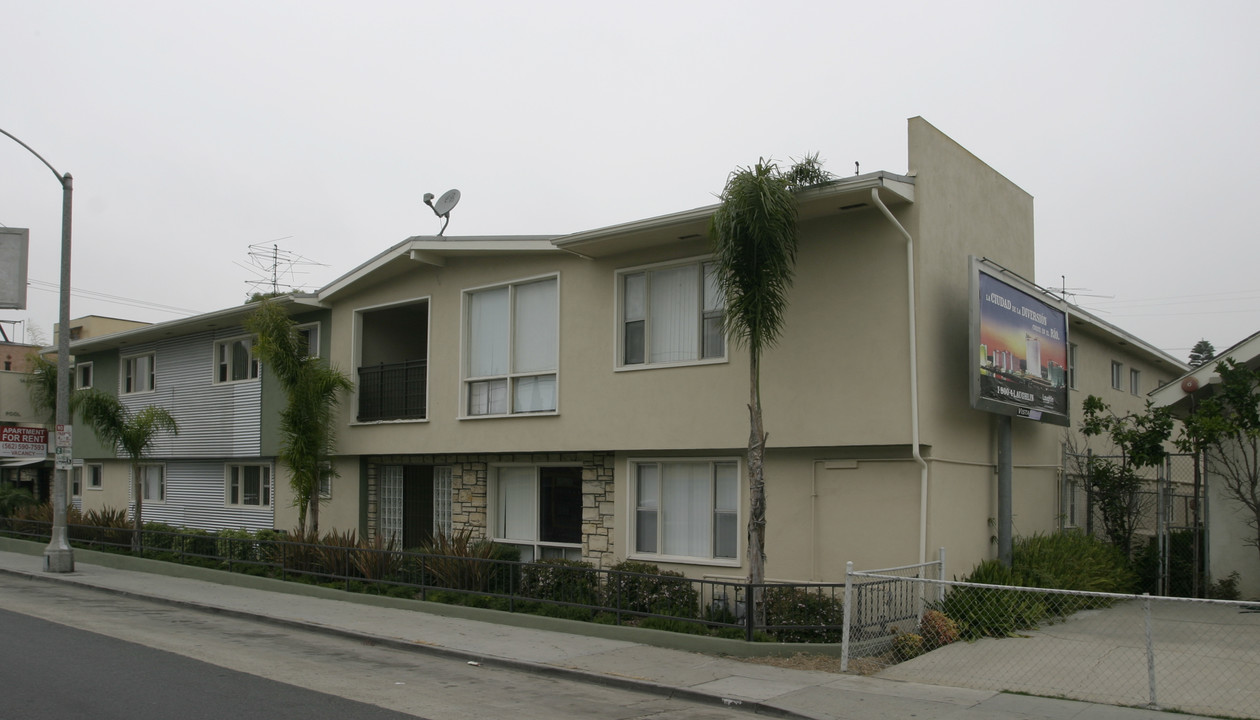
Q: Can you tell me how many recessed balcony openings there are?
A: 1